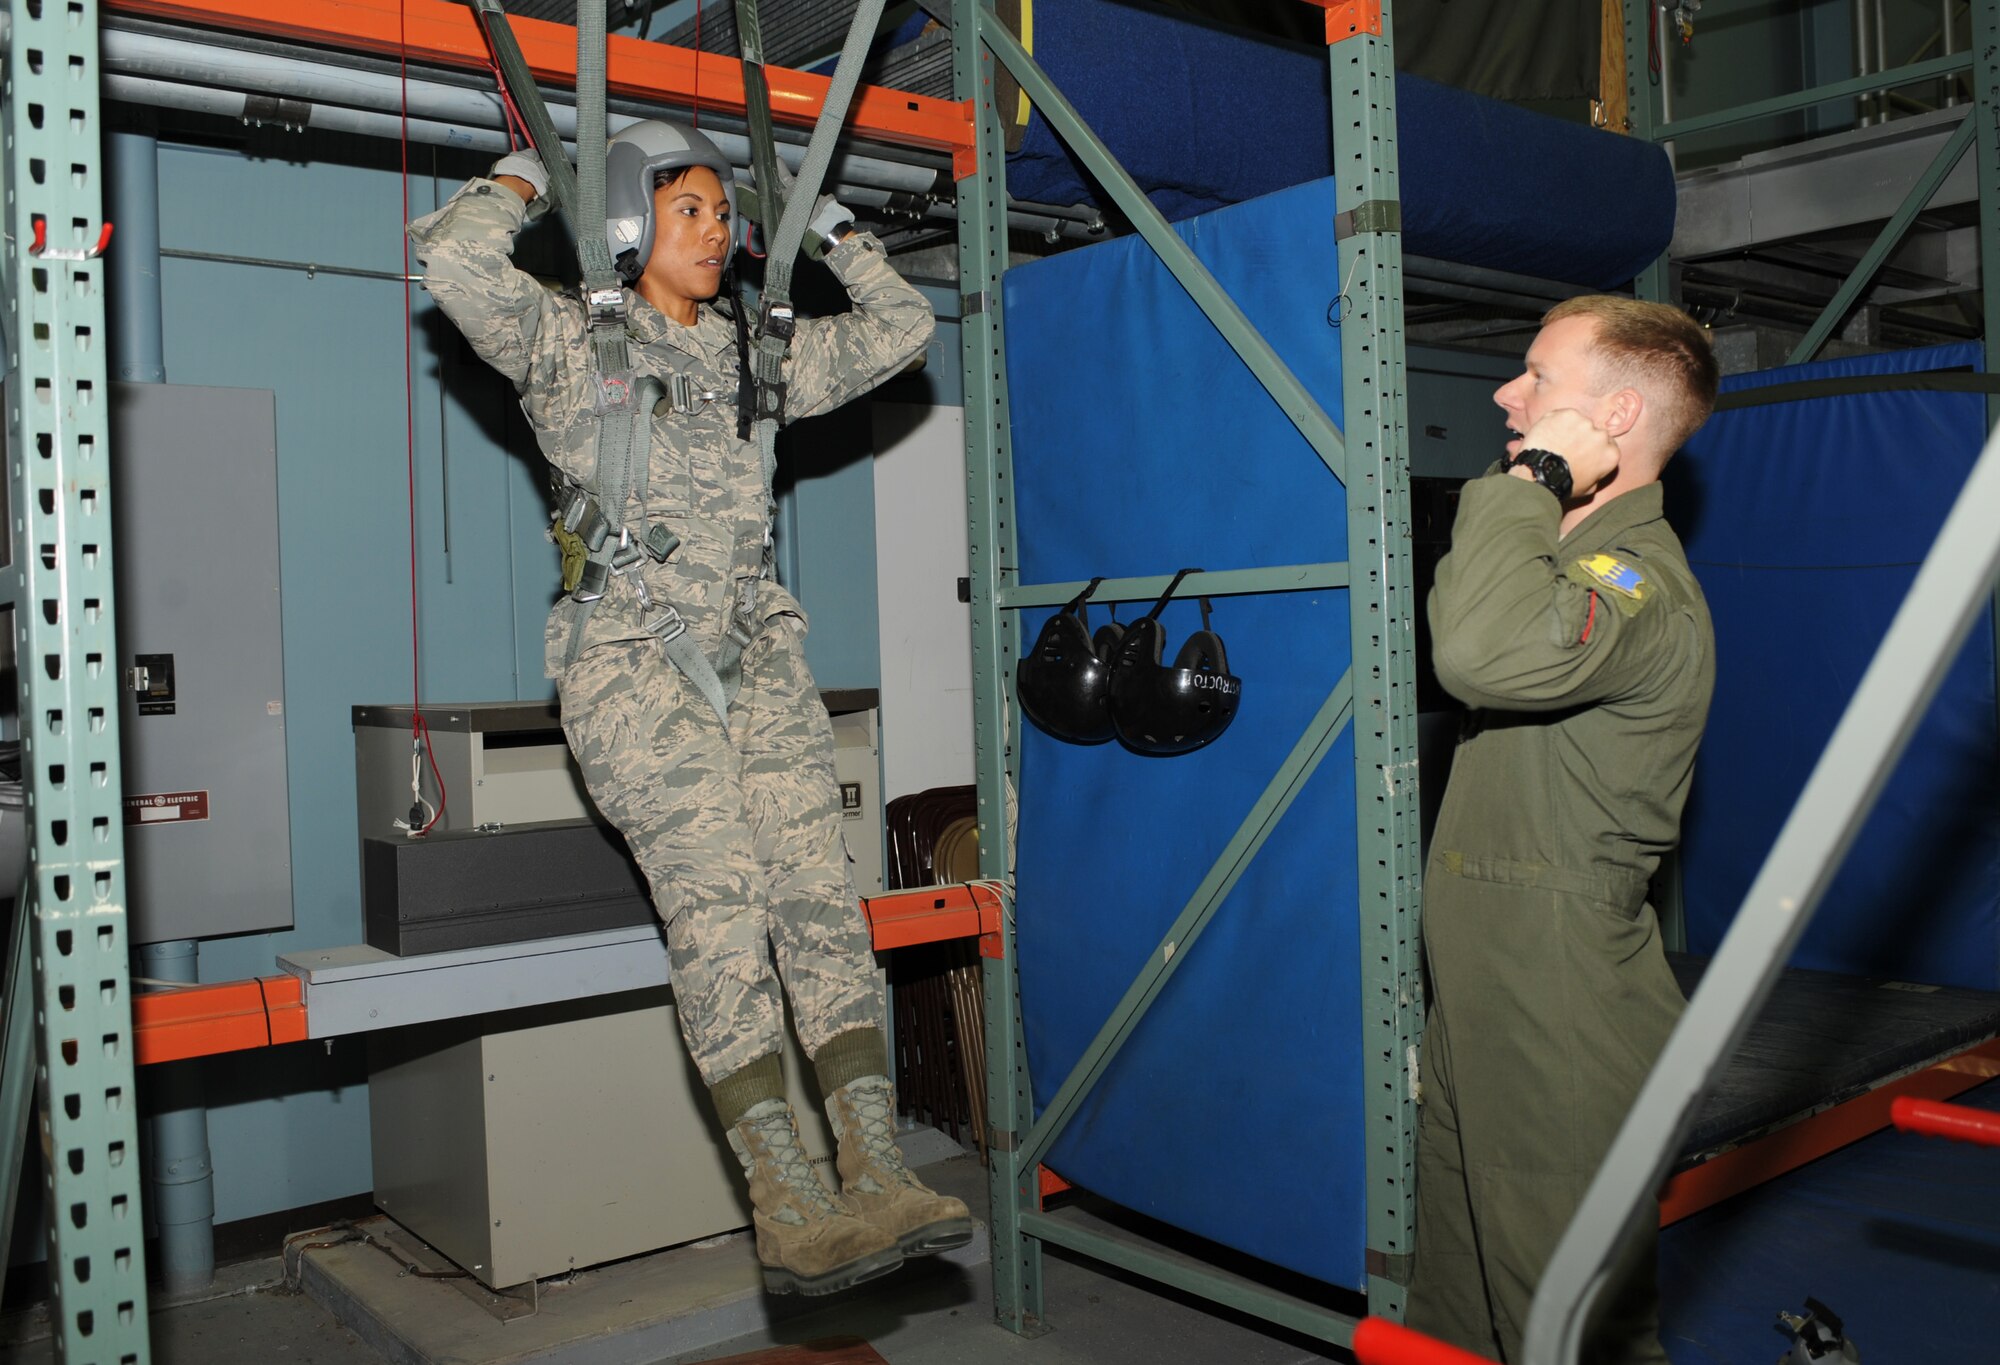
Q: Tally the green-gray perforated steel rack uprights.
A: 5